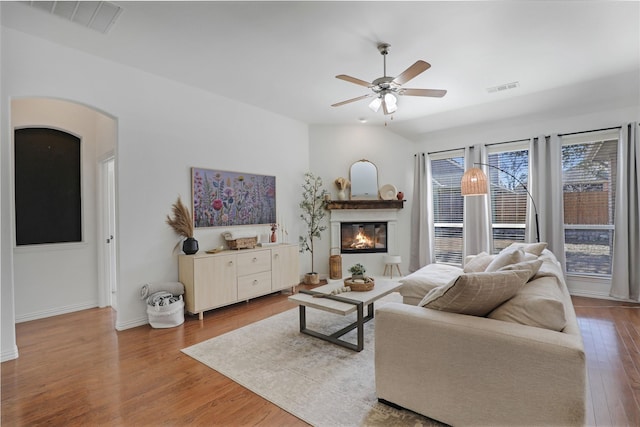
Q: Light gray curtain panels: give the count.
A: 4